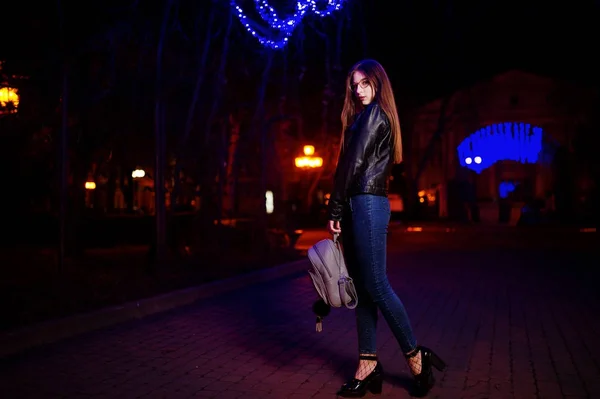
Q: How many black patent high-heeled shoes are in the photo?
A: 2